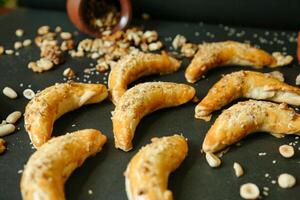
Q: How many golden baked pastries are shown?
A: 8